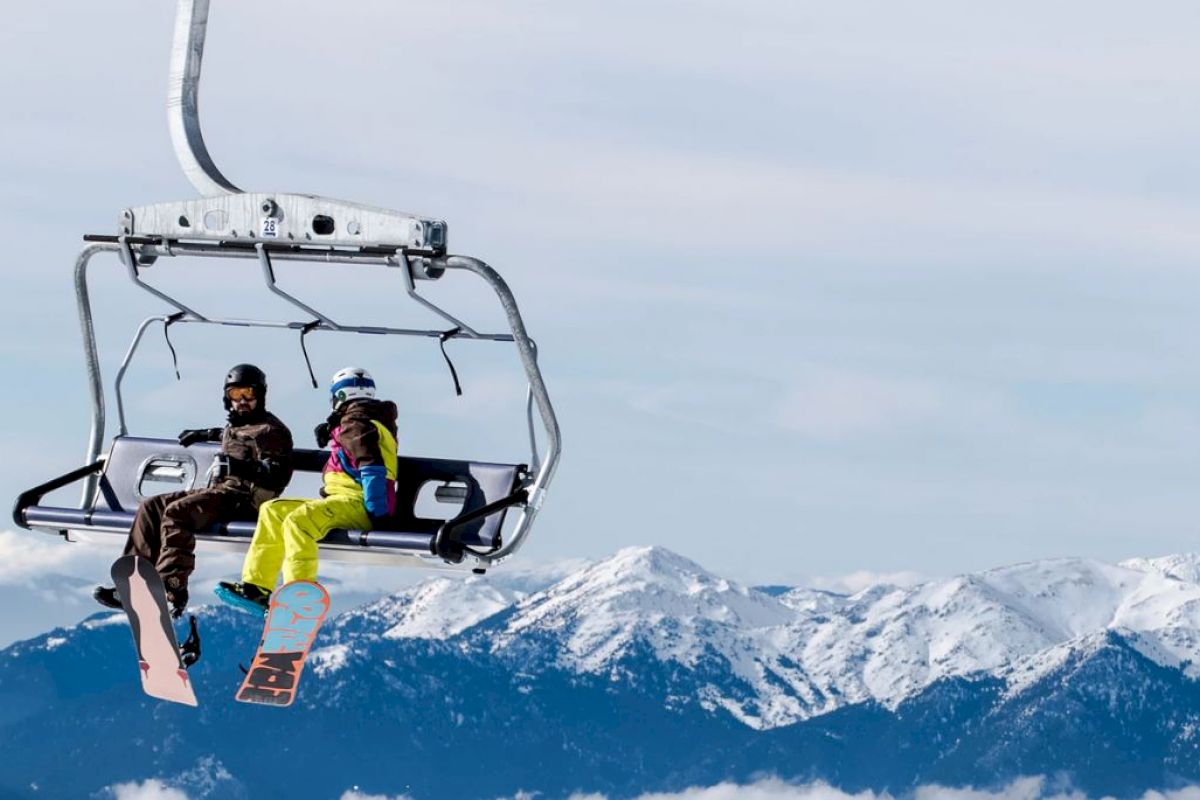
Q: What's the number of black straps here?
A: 3